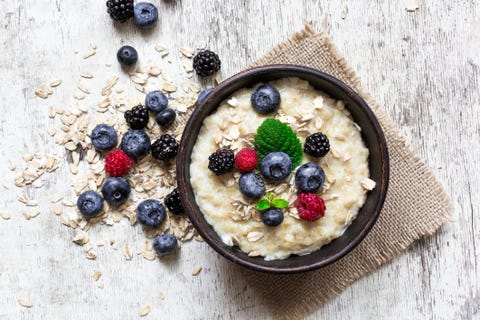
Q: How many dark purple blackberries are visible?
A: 7